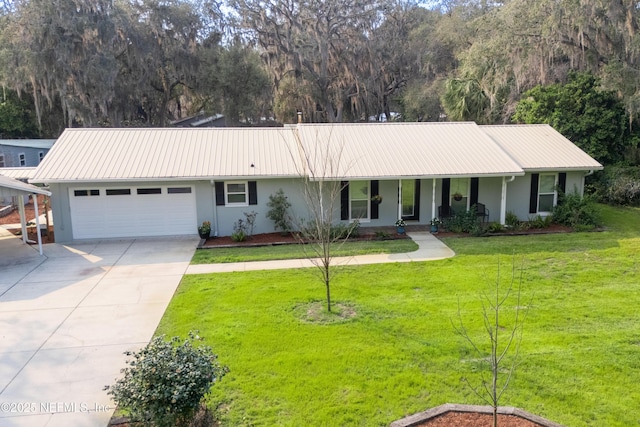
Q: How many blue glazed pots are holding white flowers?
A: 2